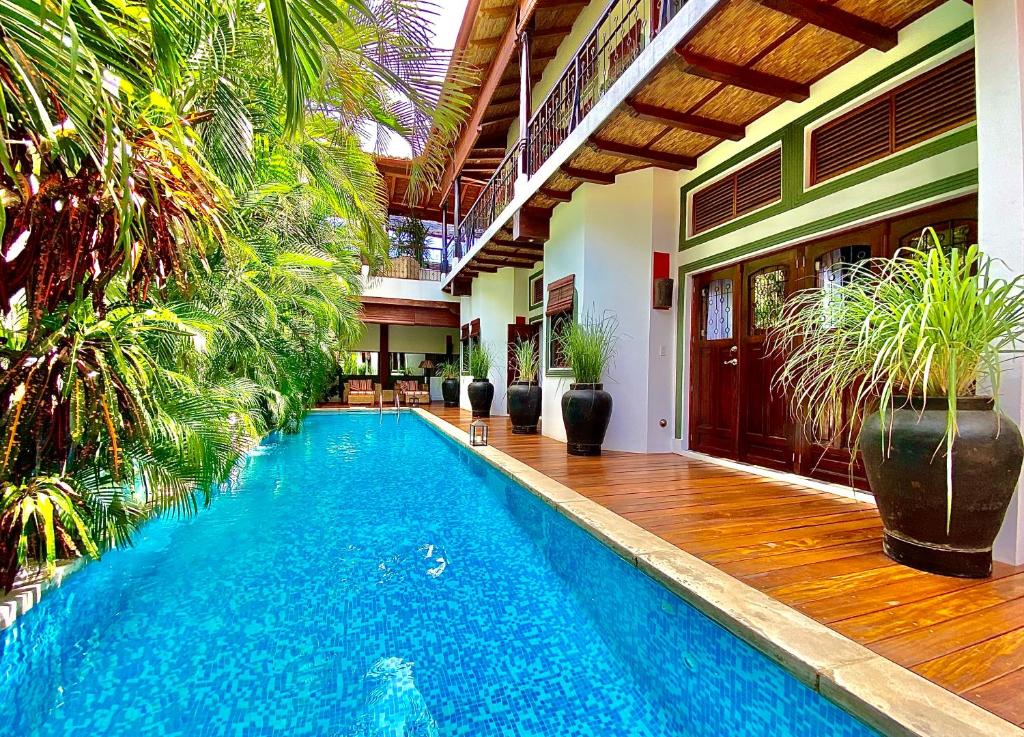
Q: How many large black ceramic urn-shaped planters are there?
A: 5